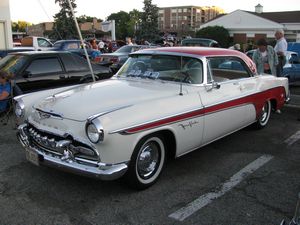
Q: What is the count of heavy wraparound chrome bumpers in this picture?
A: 1